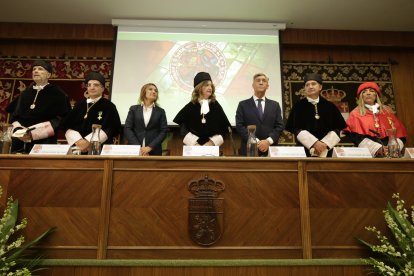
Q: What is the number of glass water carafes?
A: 4